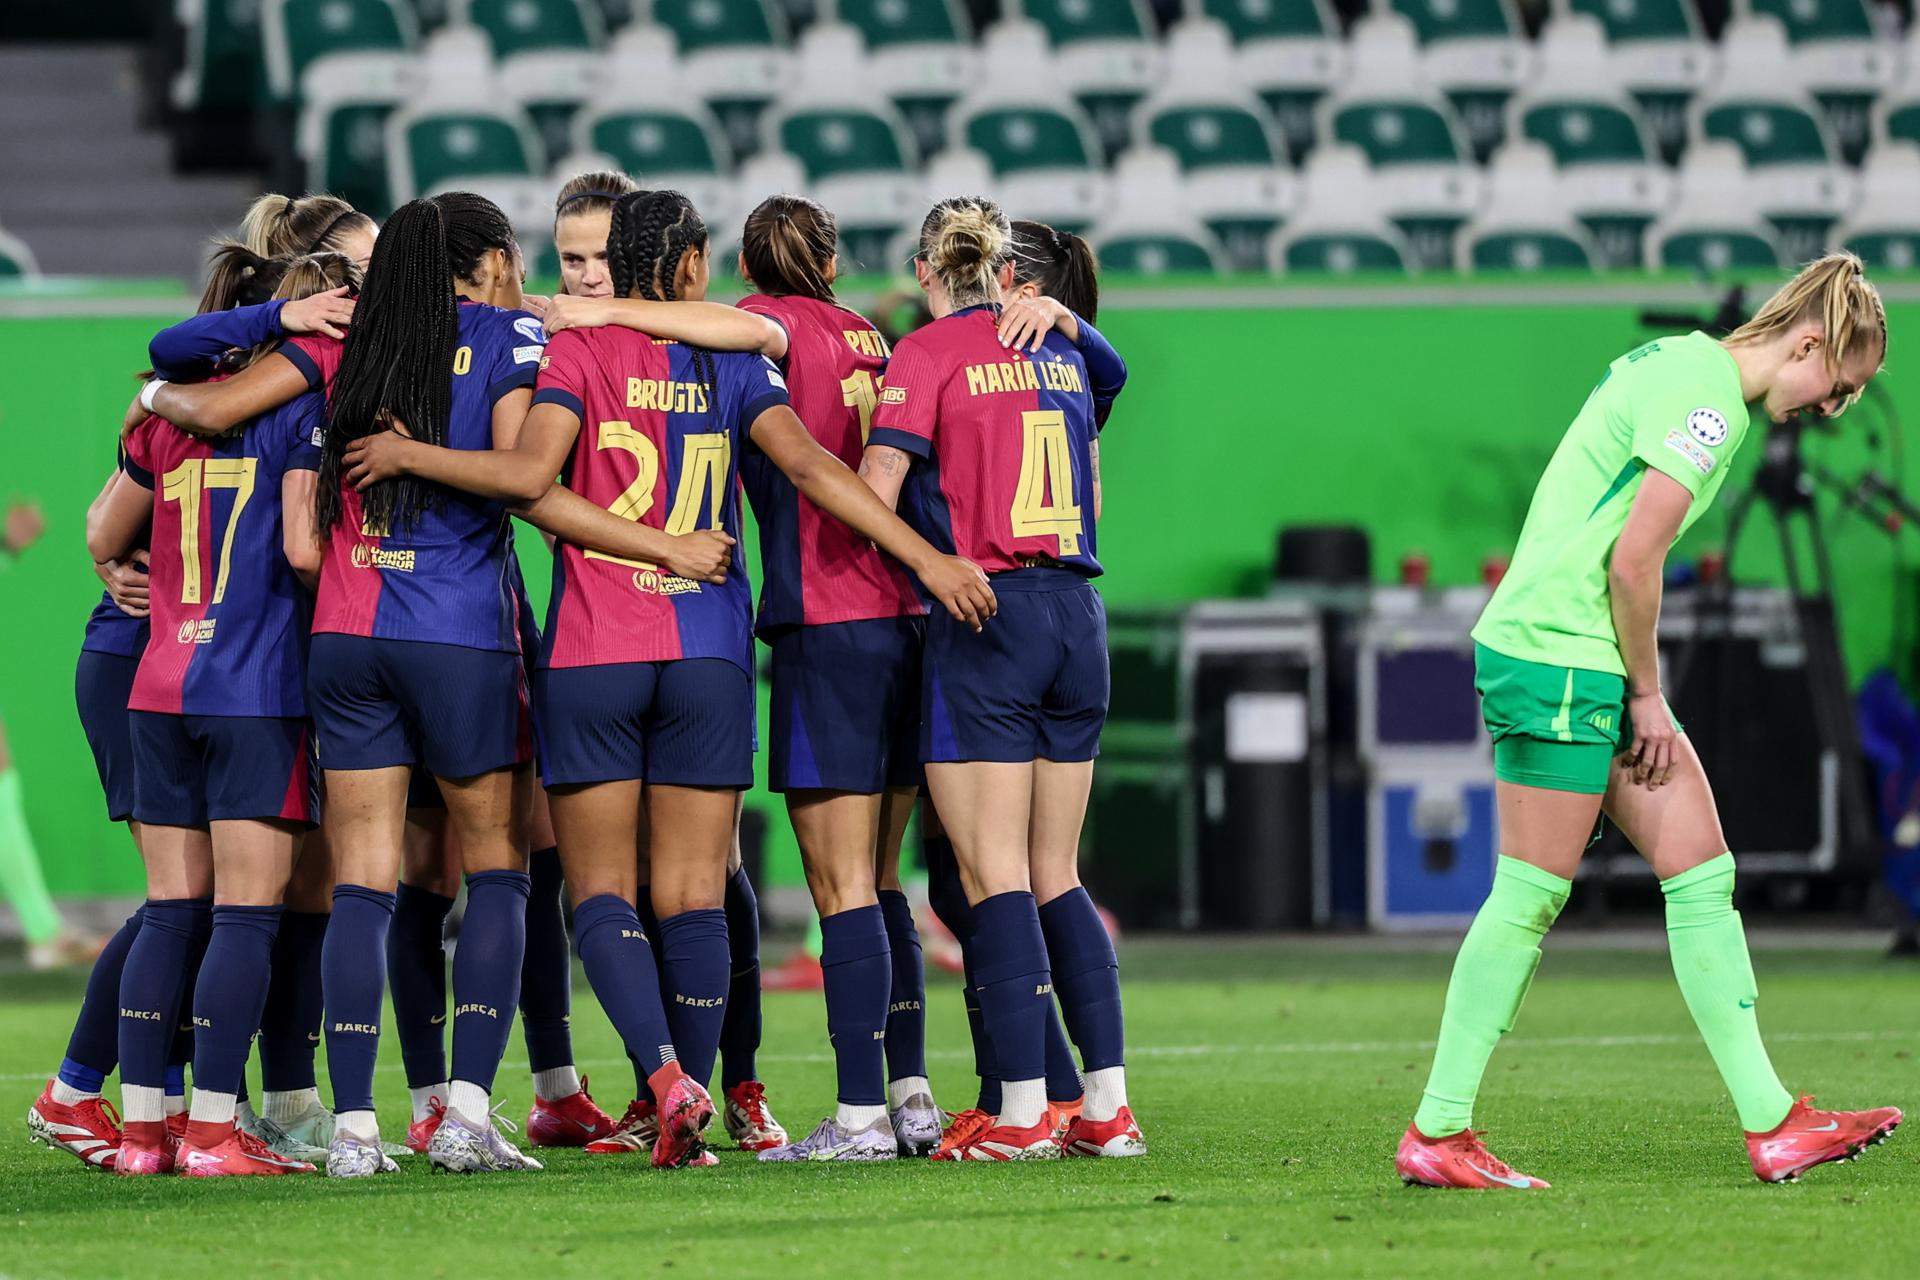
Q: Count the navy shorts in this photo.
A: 6